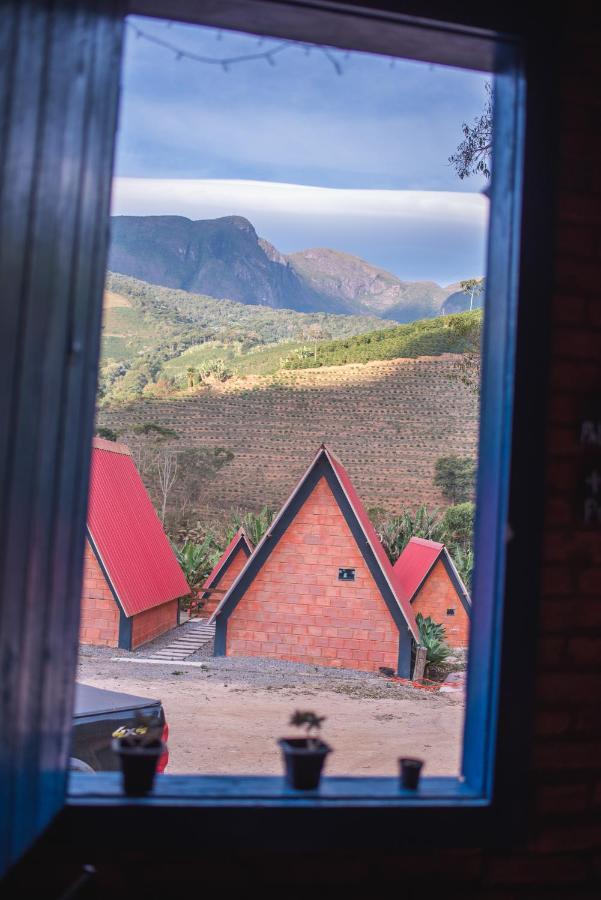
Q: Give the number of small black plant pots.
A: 3